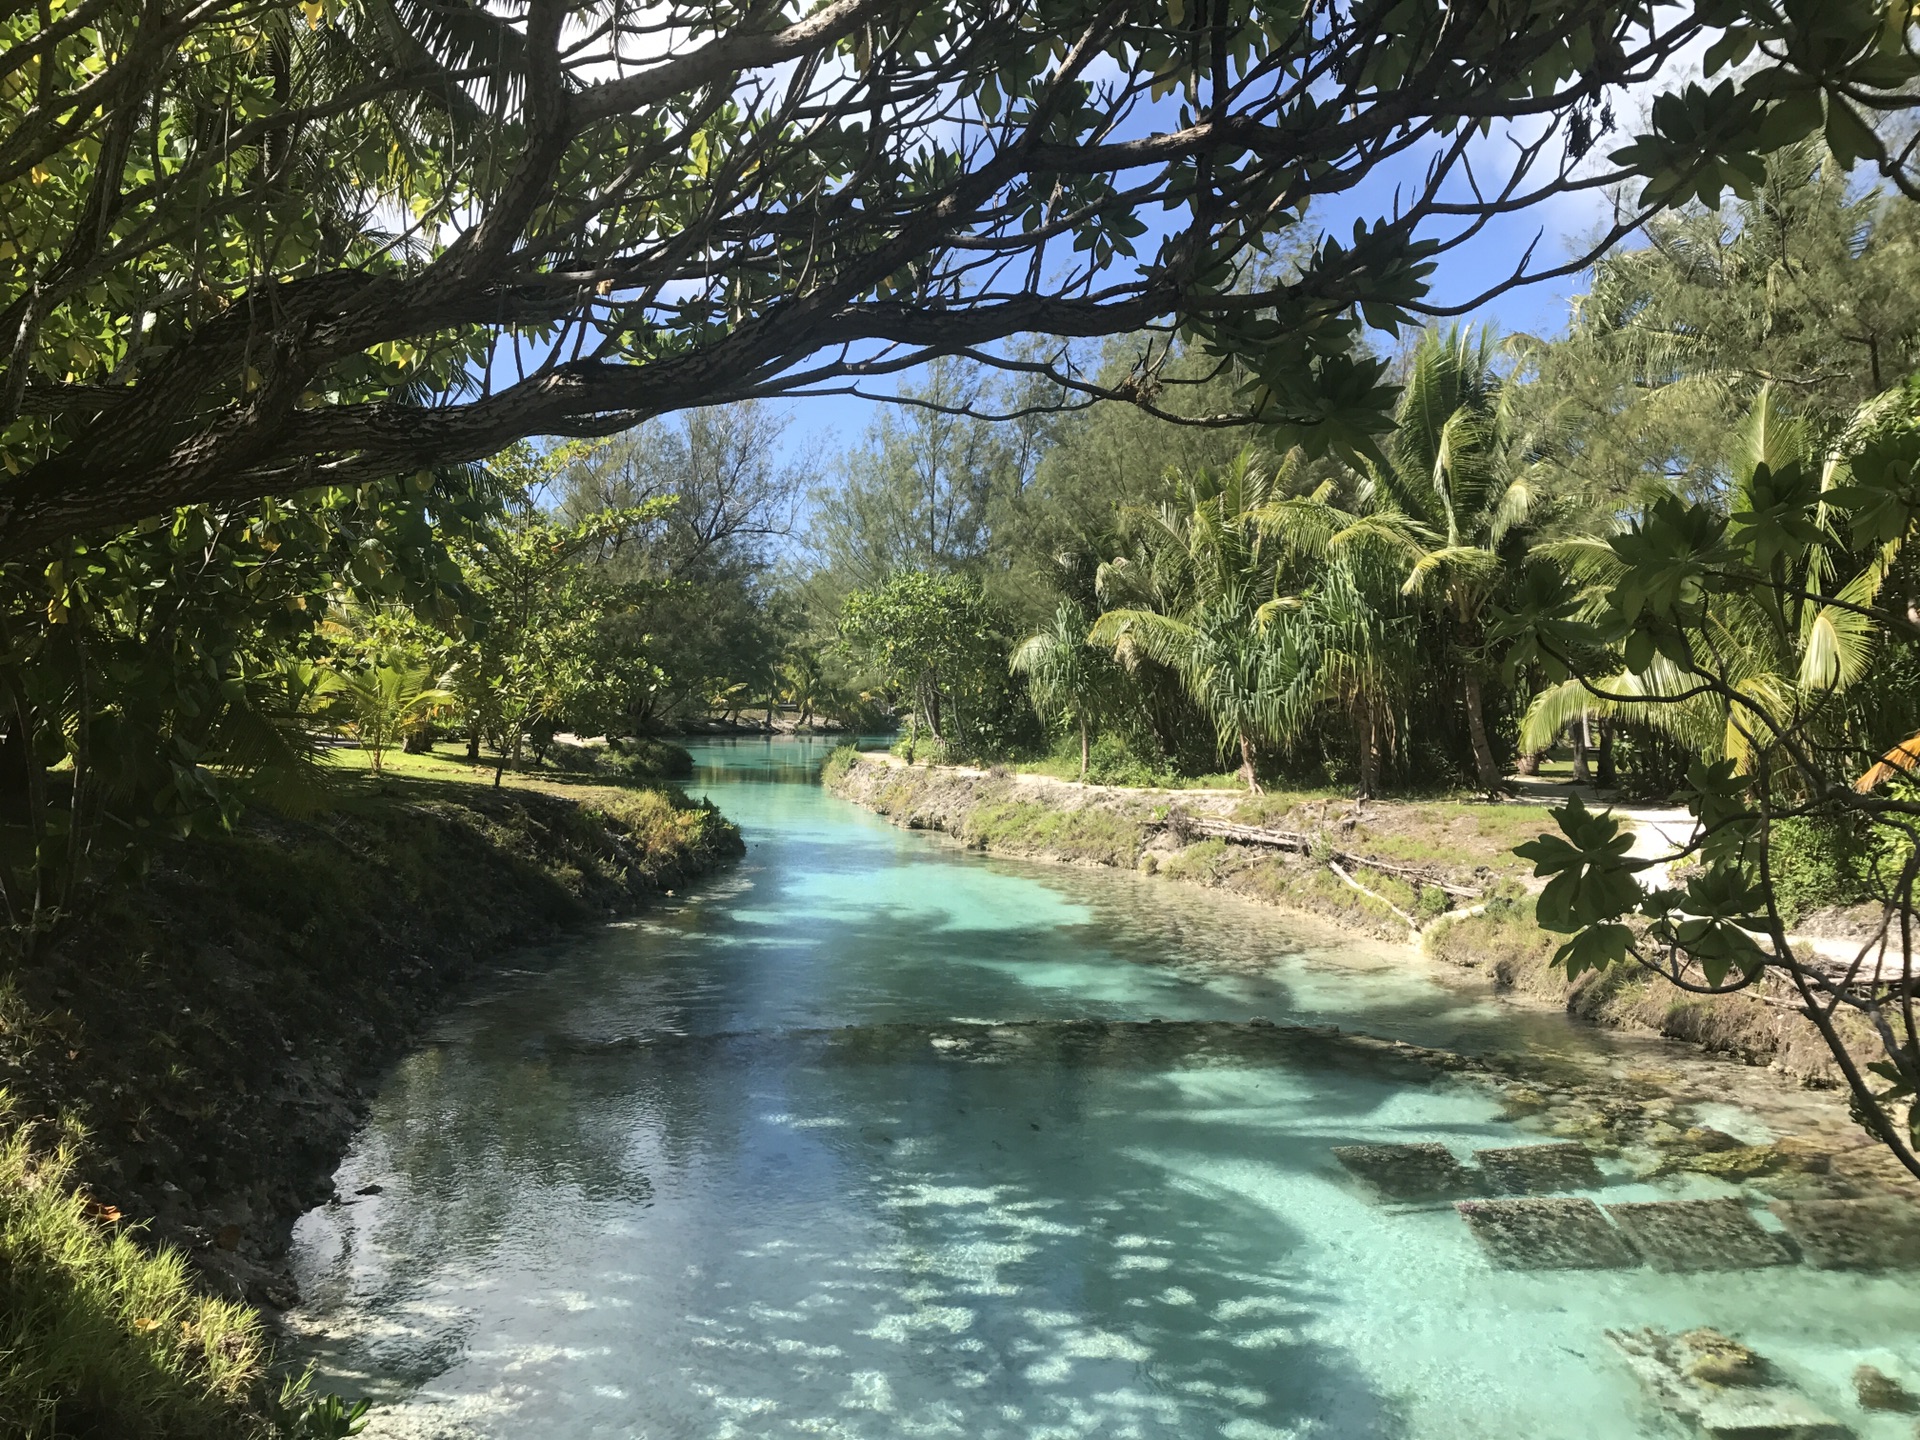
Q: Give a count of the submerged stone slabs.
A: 5